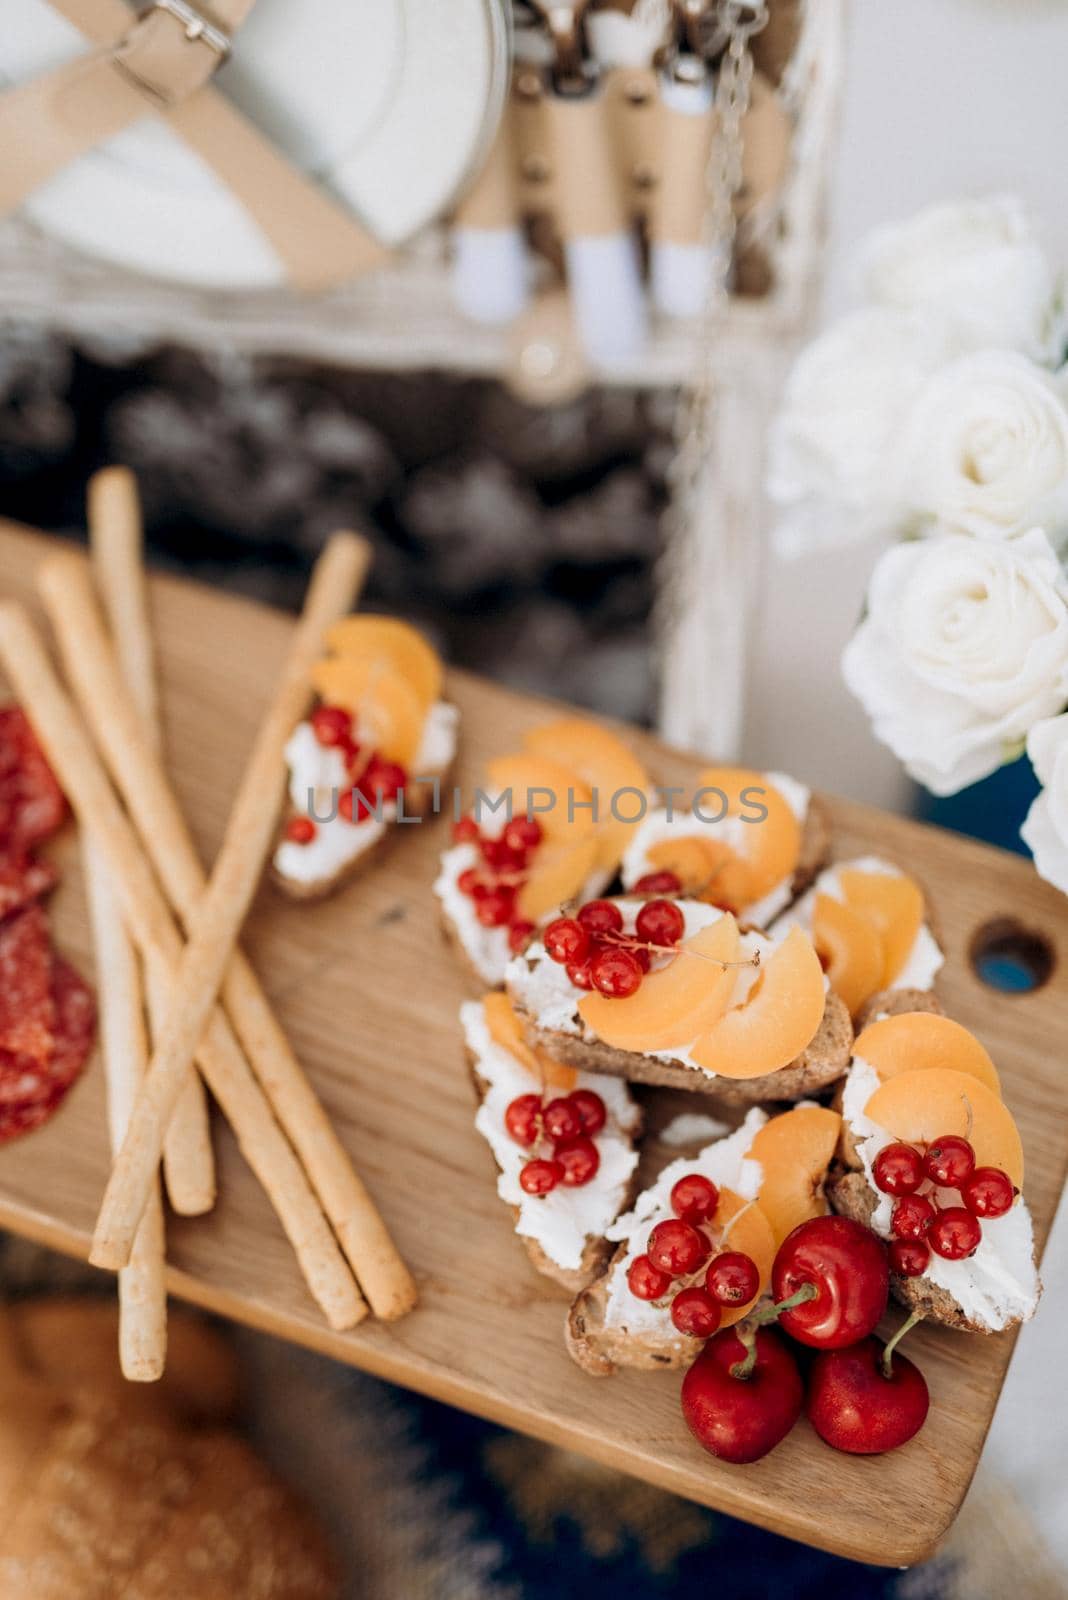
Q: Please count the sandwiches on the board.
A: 8